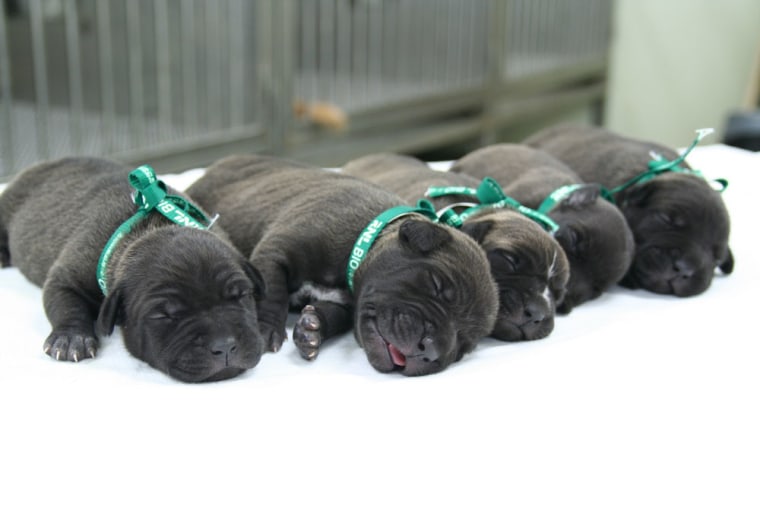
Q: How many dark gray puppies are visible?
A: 5